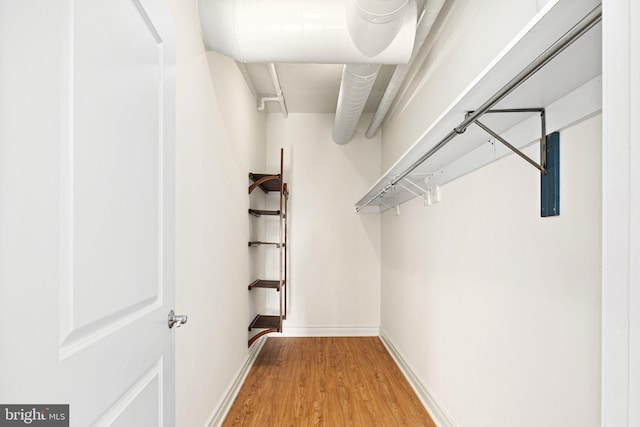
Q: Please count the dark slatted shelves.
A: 5